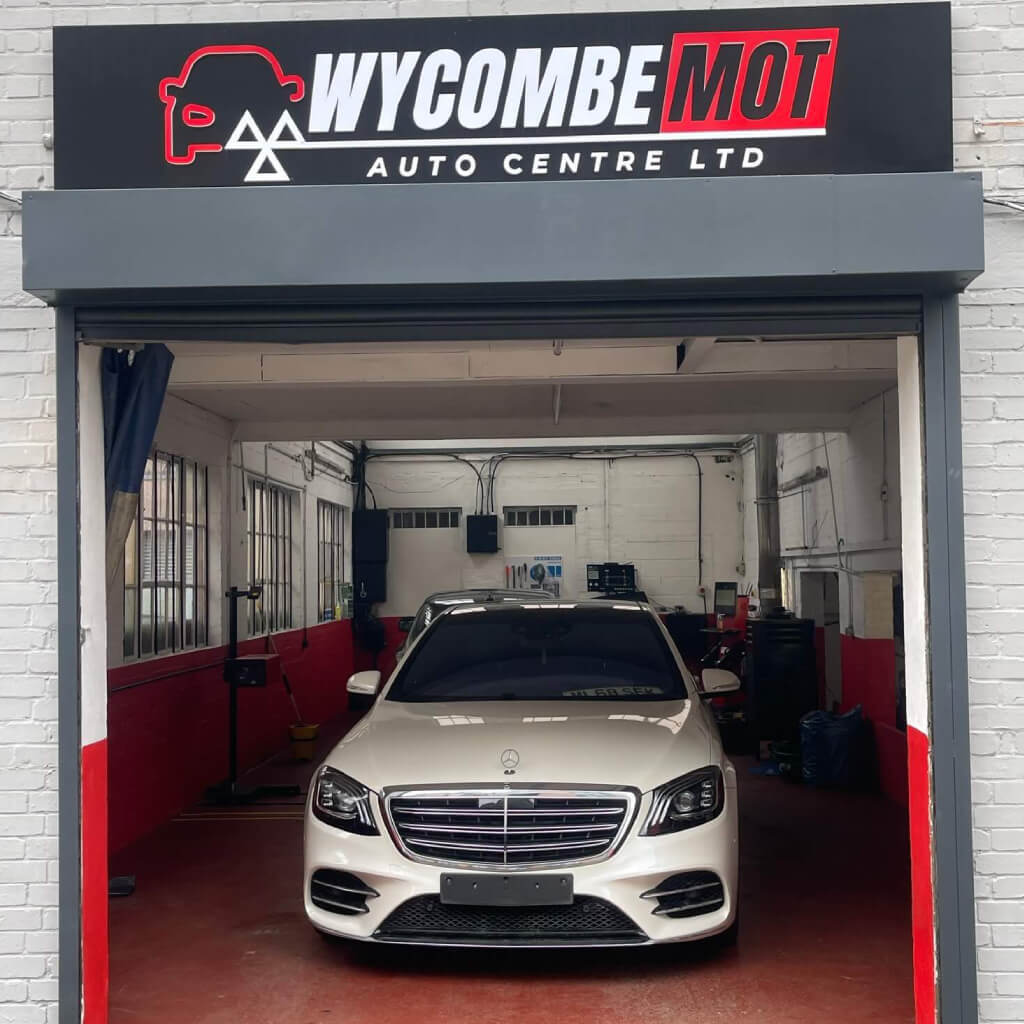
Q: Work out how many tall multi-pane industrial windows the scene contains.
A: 3